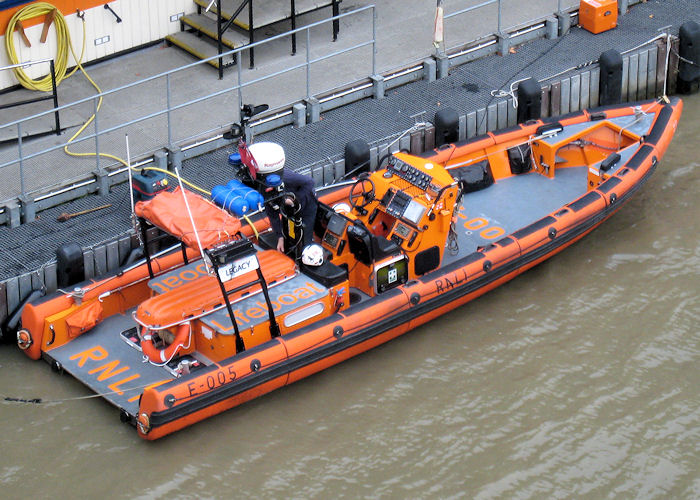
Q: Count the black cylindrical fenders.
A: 6